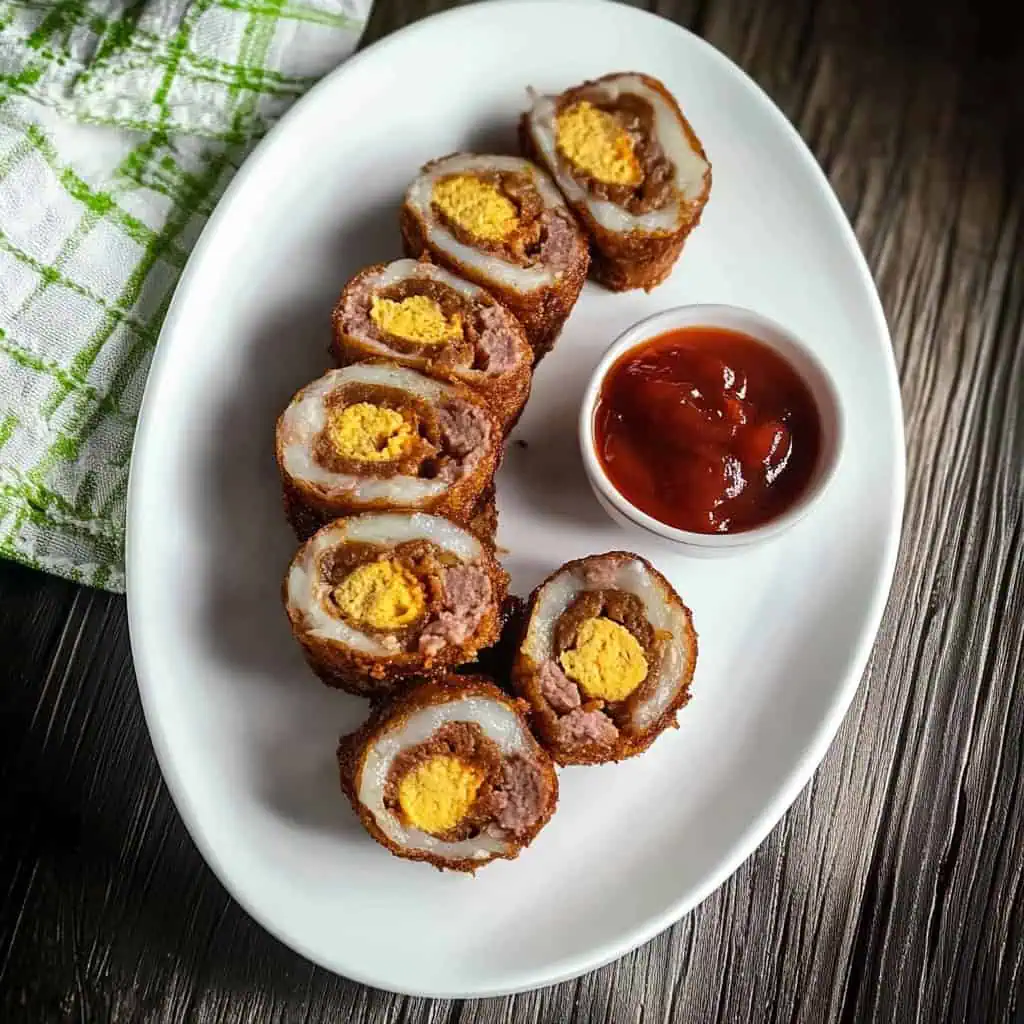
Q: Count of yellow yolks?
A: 7